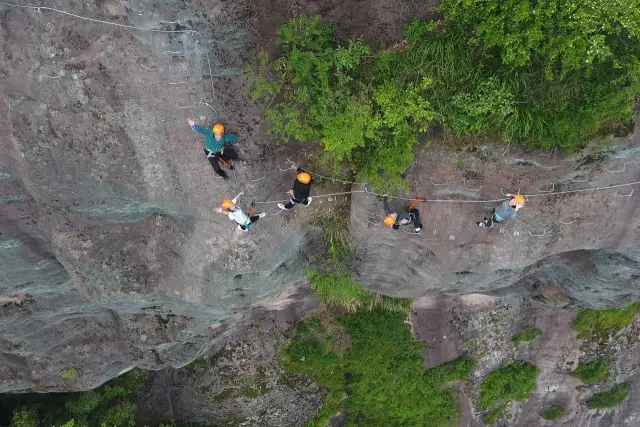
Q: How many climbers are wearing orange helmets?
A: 5